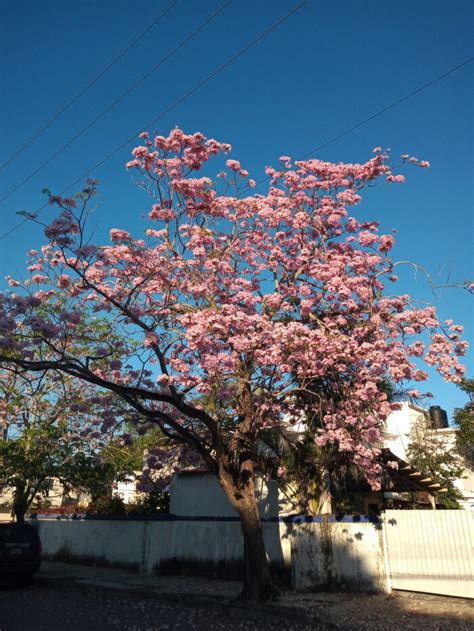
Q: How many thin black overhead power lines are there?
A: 4